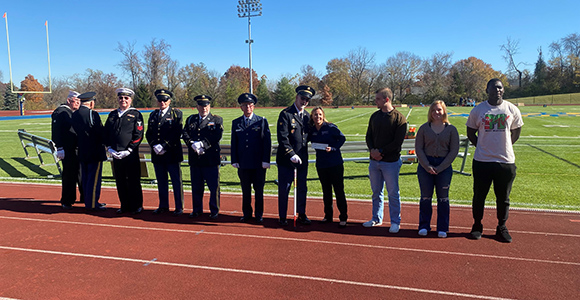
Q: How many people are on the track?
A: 11